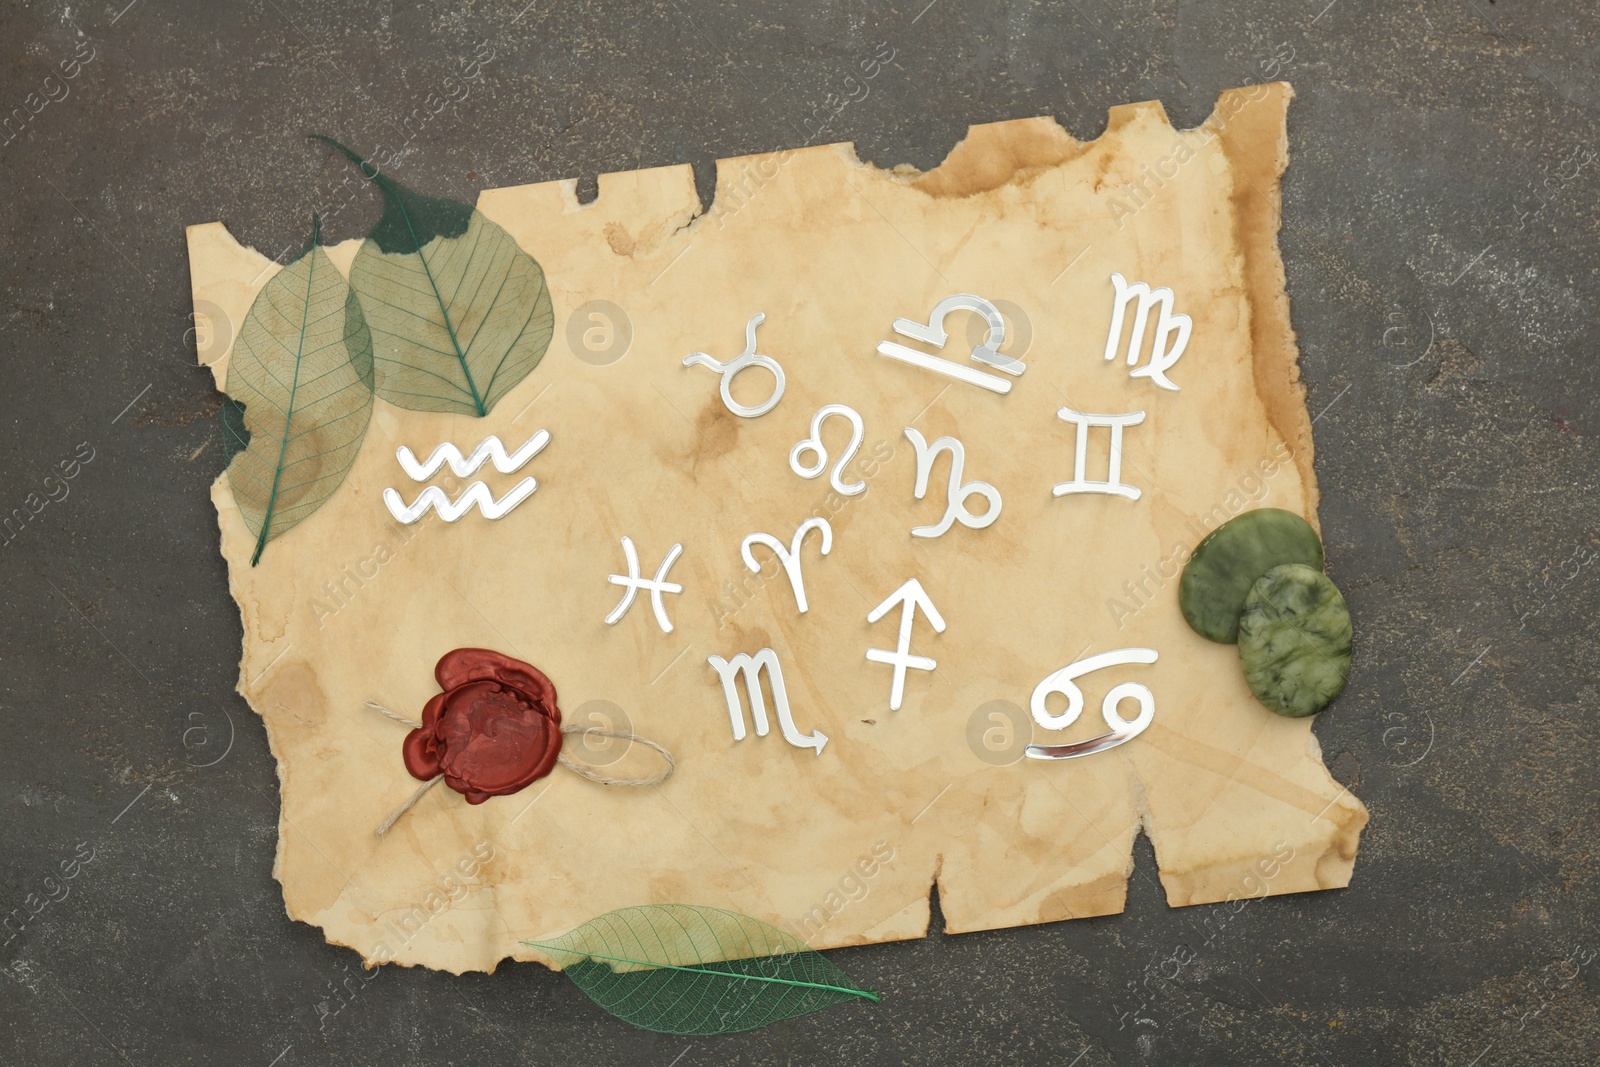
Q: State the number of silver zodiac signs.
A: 12